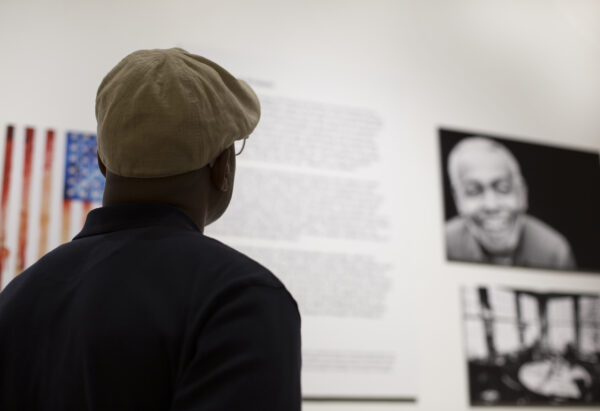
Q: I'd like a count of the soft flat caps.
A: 1